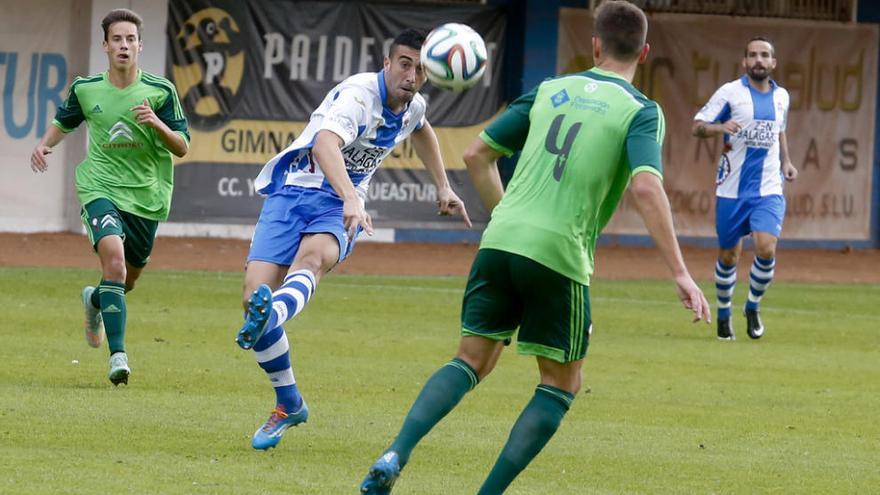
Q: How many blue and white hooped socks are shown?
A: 4